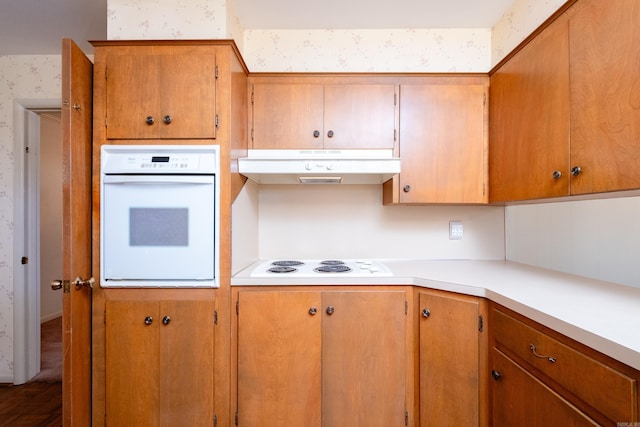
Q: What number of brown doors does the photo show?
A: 14